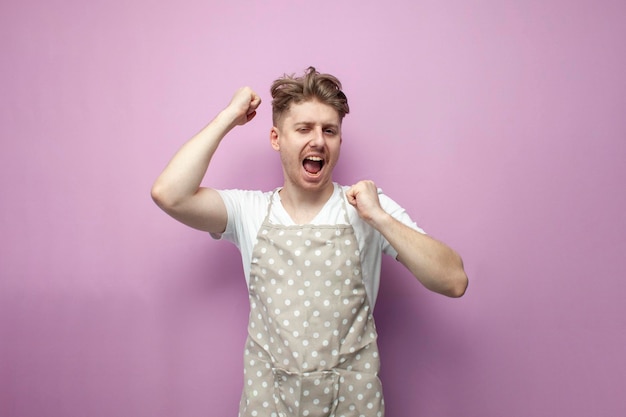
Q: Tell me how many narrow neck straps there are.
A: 2